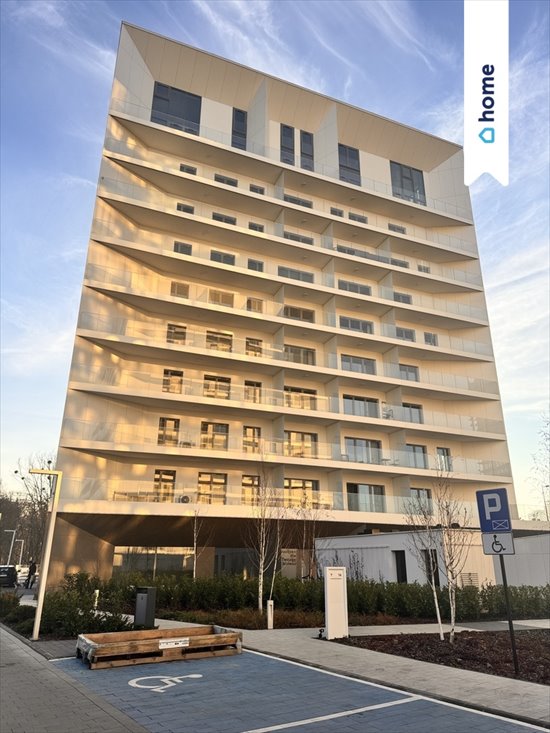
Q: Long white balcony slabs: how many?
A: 9